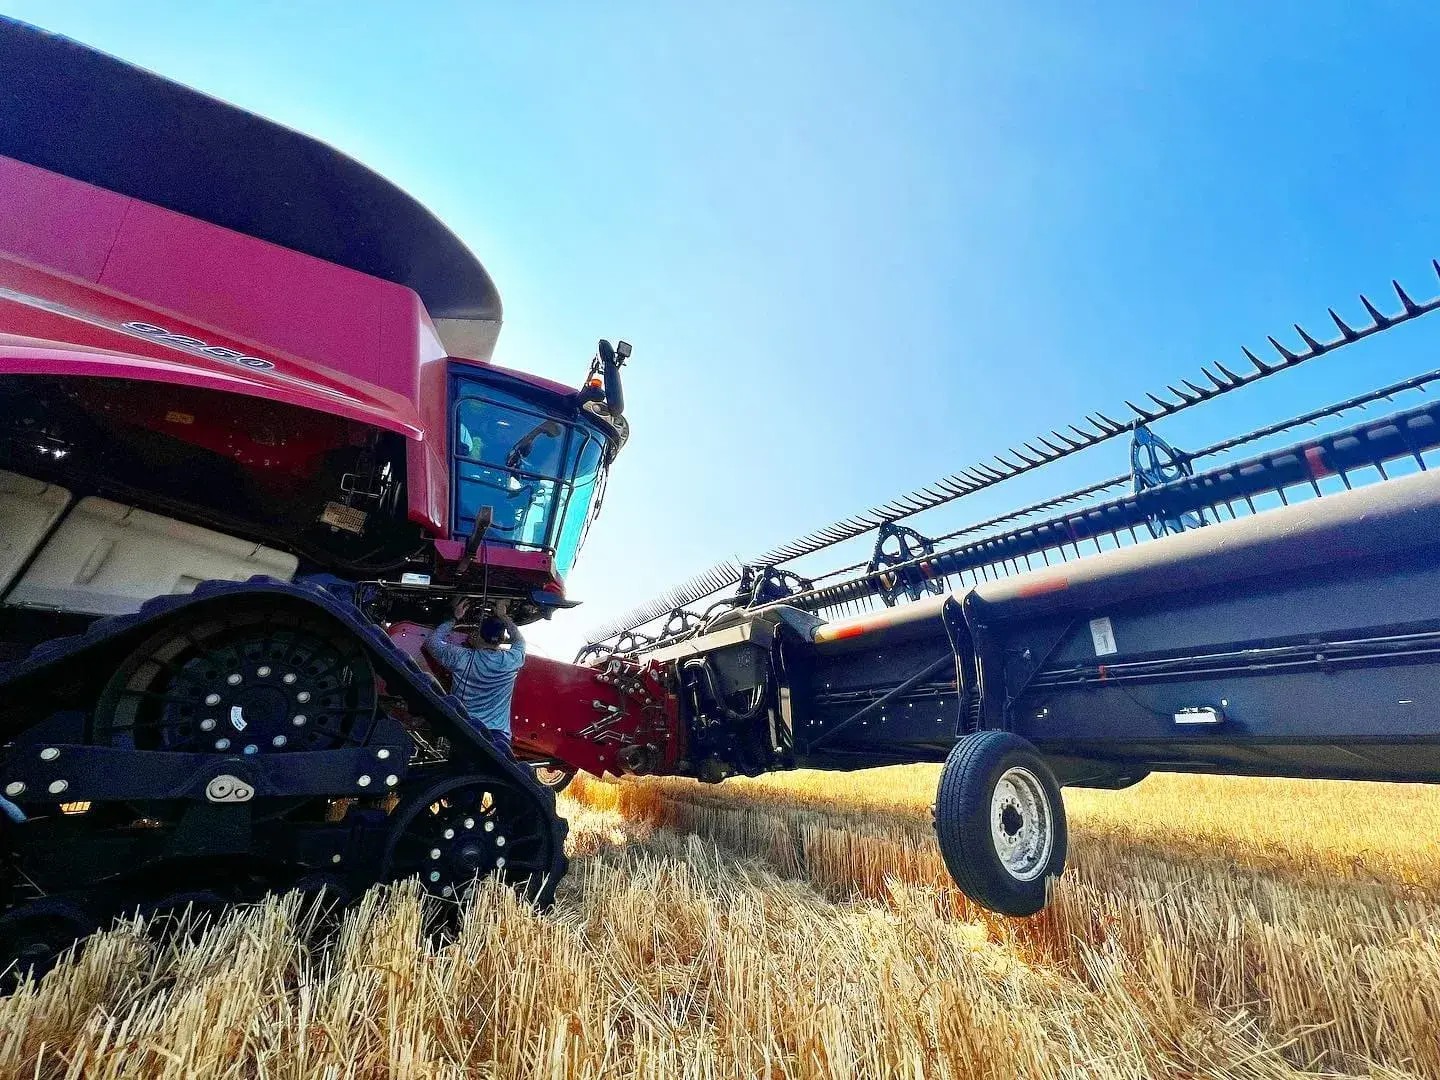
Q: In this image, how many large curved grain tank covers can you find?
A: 1